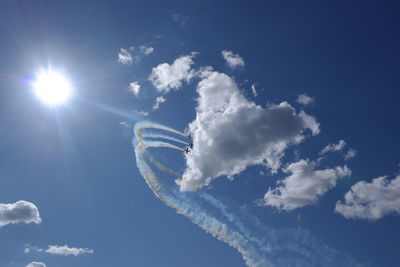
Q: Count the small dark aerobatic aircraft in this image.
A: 3